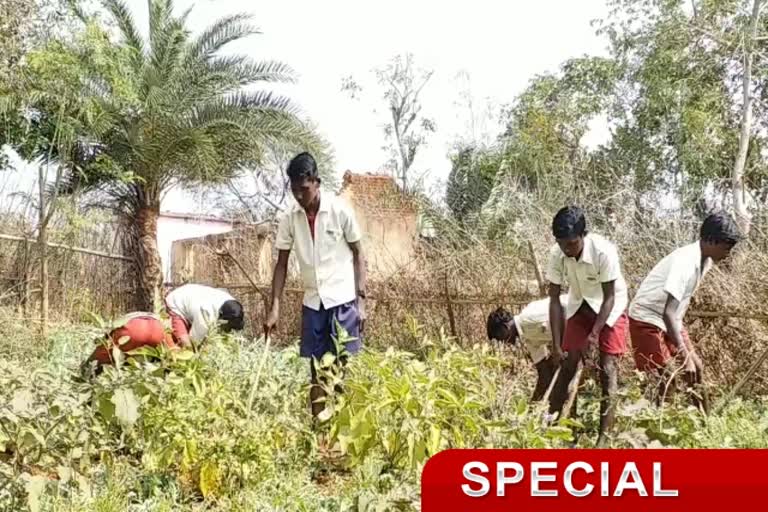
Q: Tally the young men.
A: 6